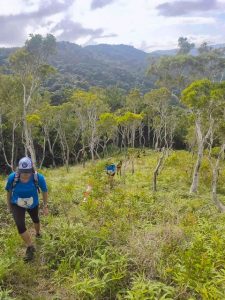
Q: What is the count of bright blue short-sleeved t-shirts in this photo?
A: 2